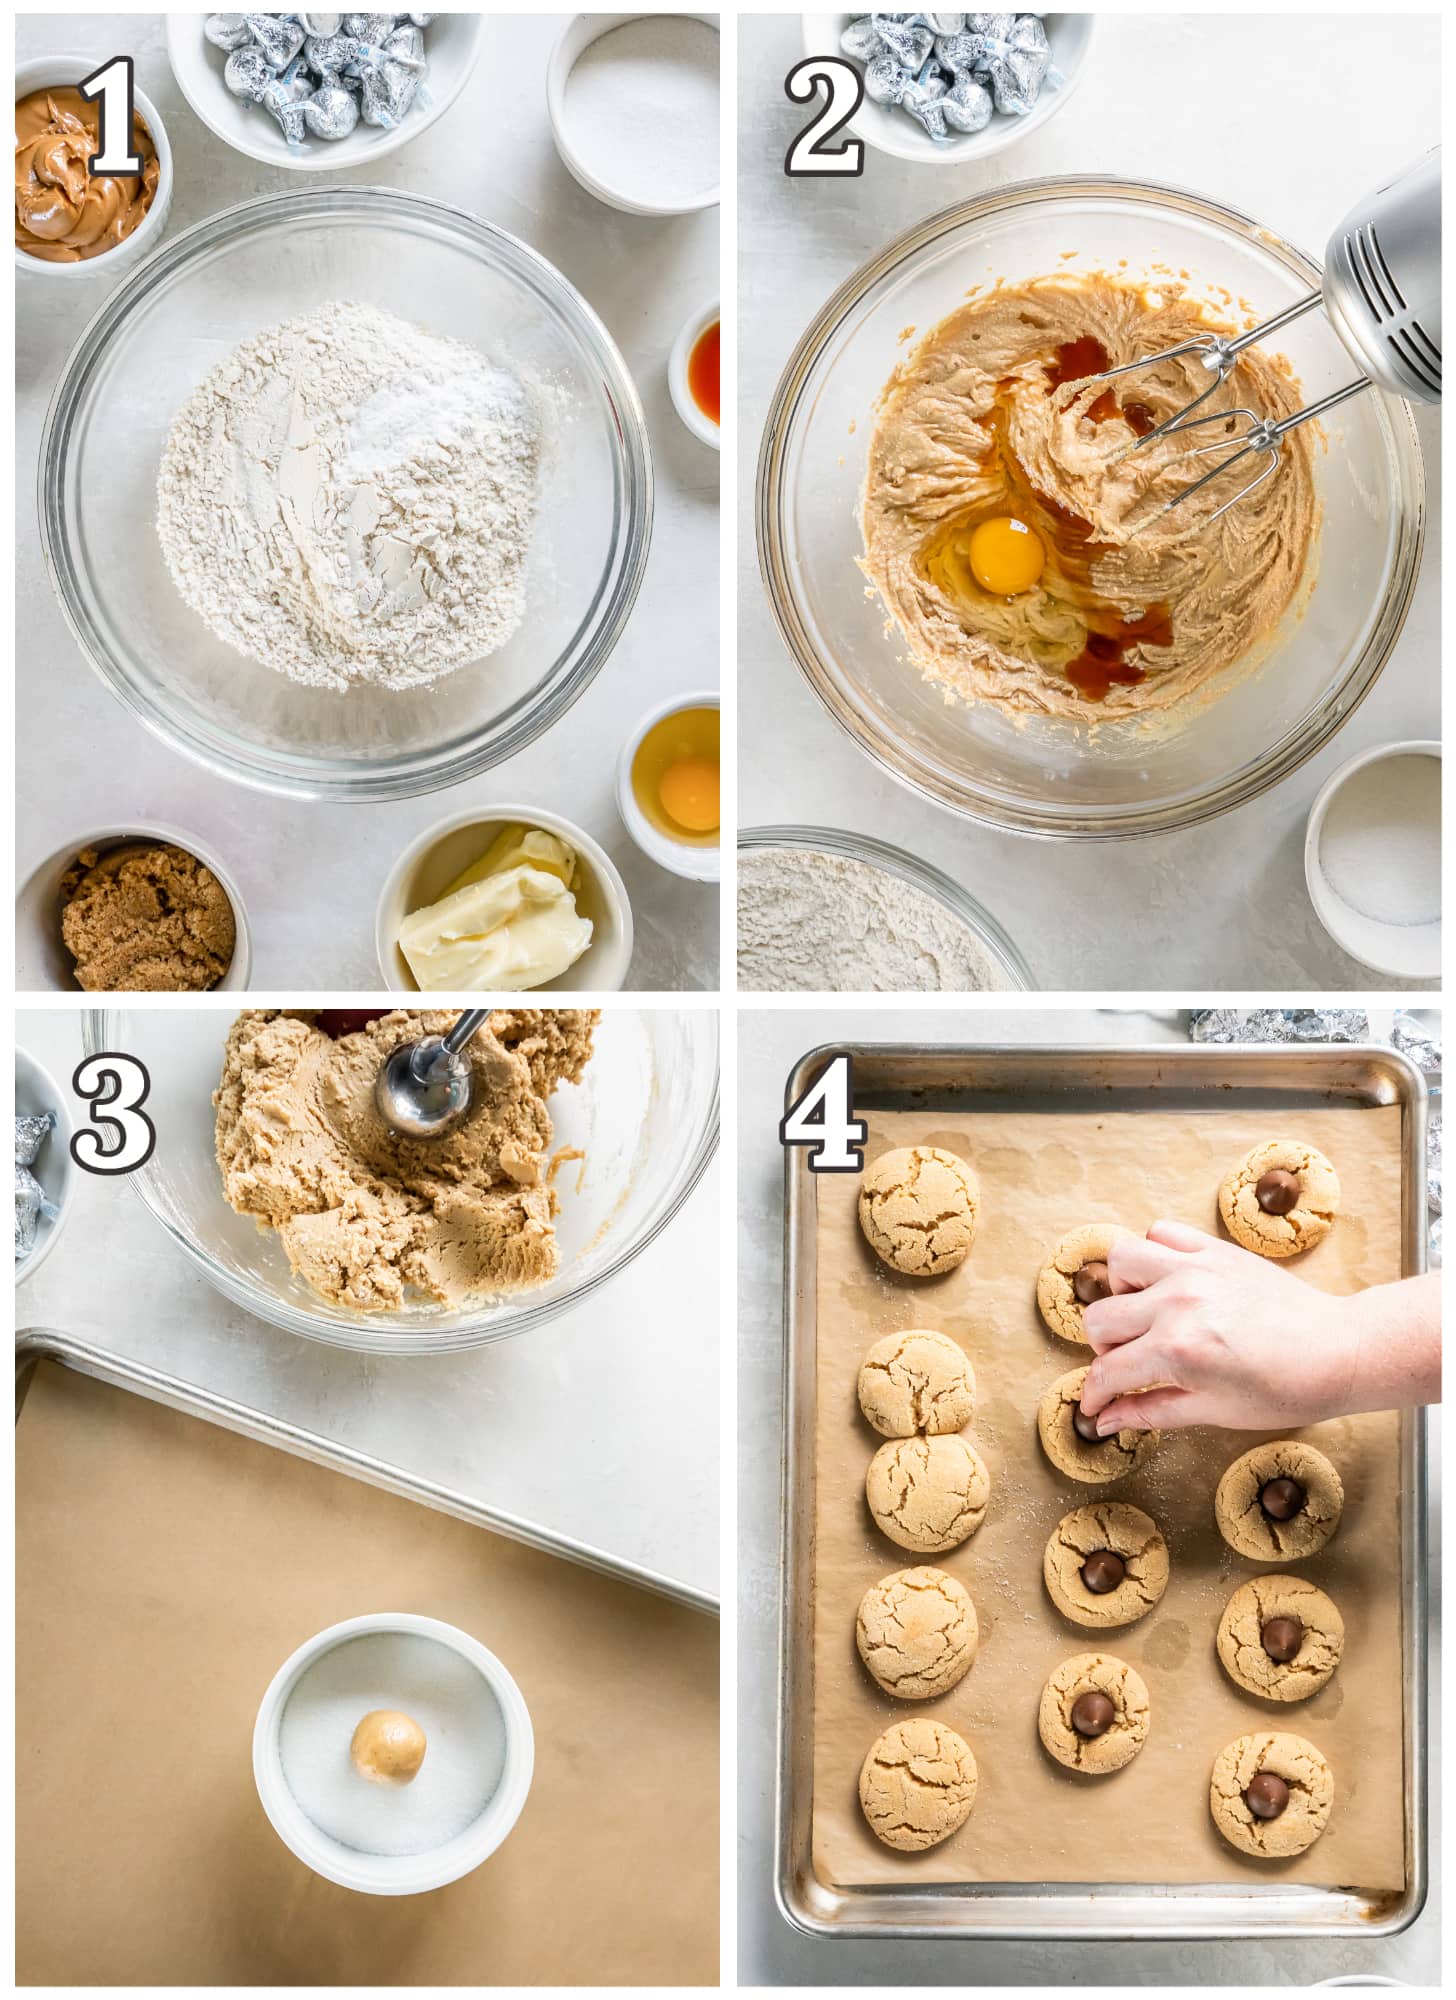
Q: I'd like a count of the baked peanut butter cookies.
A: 13